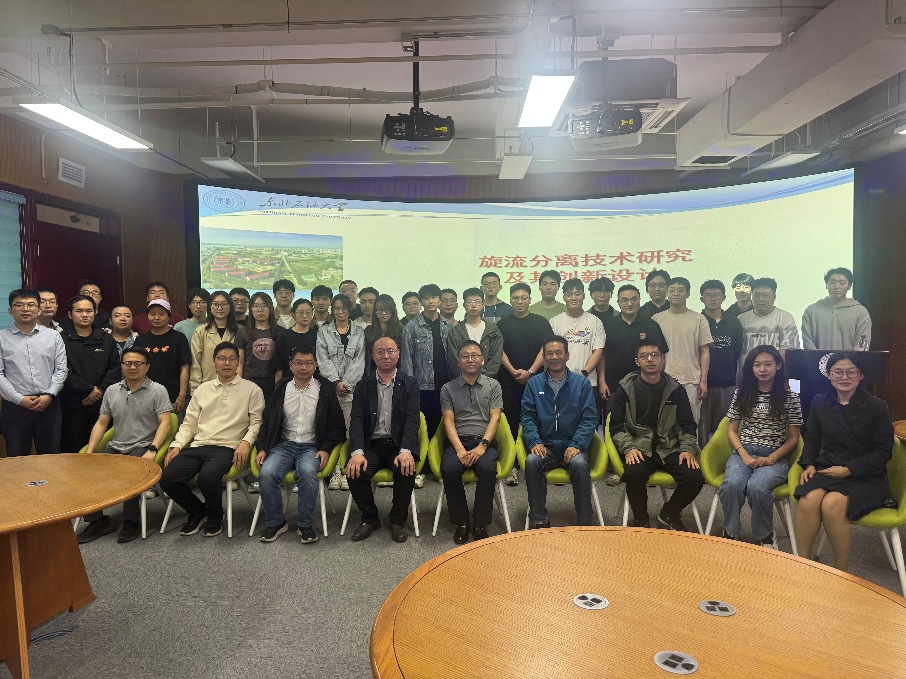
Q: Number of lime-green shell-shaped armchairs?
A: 9